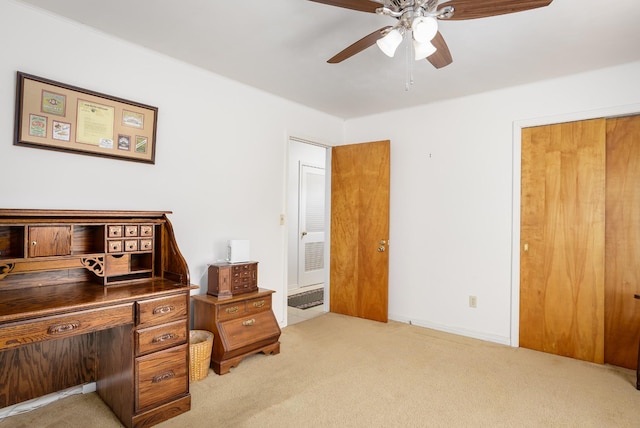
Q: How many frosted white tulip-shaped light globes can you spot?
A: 3